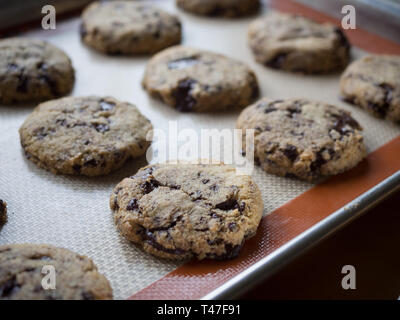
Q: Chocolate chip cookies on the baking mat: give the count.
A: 11